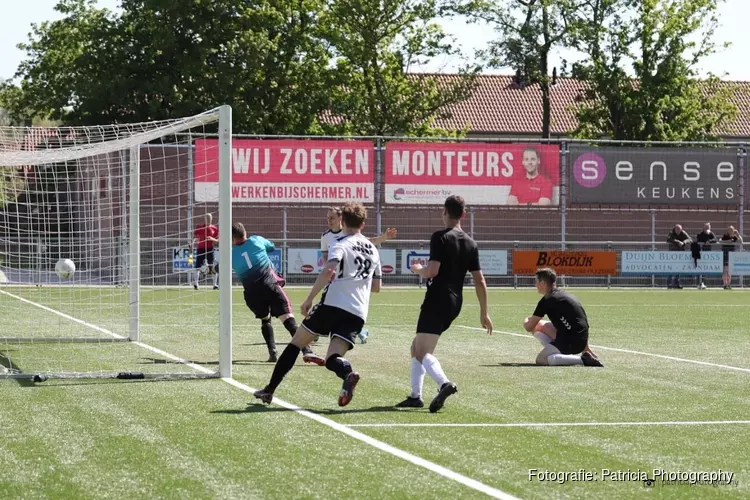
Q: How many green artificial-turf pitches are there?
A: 1